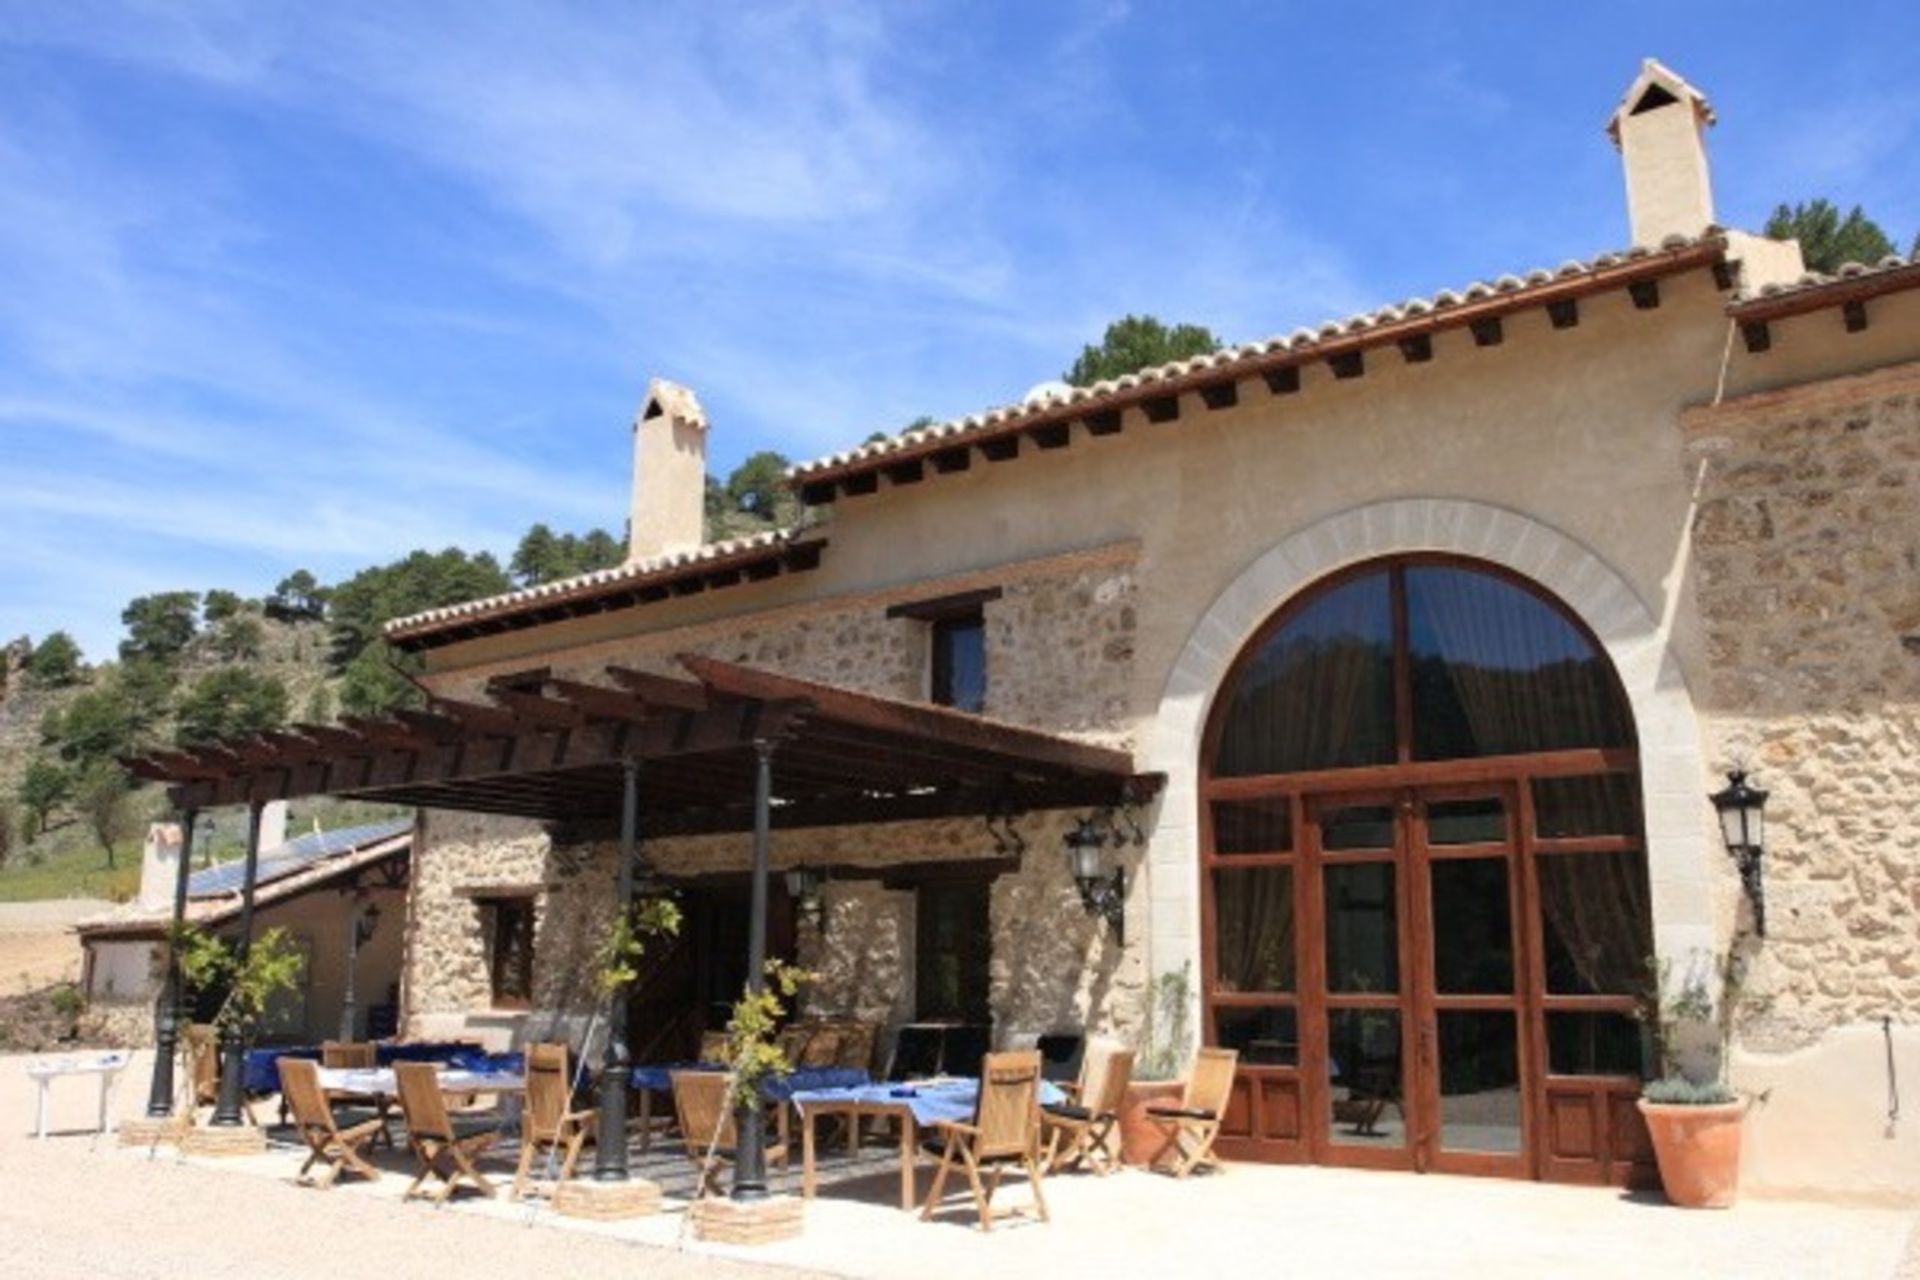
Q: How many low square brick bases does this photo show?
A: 4